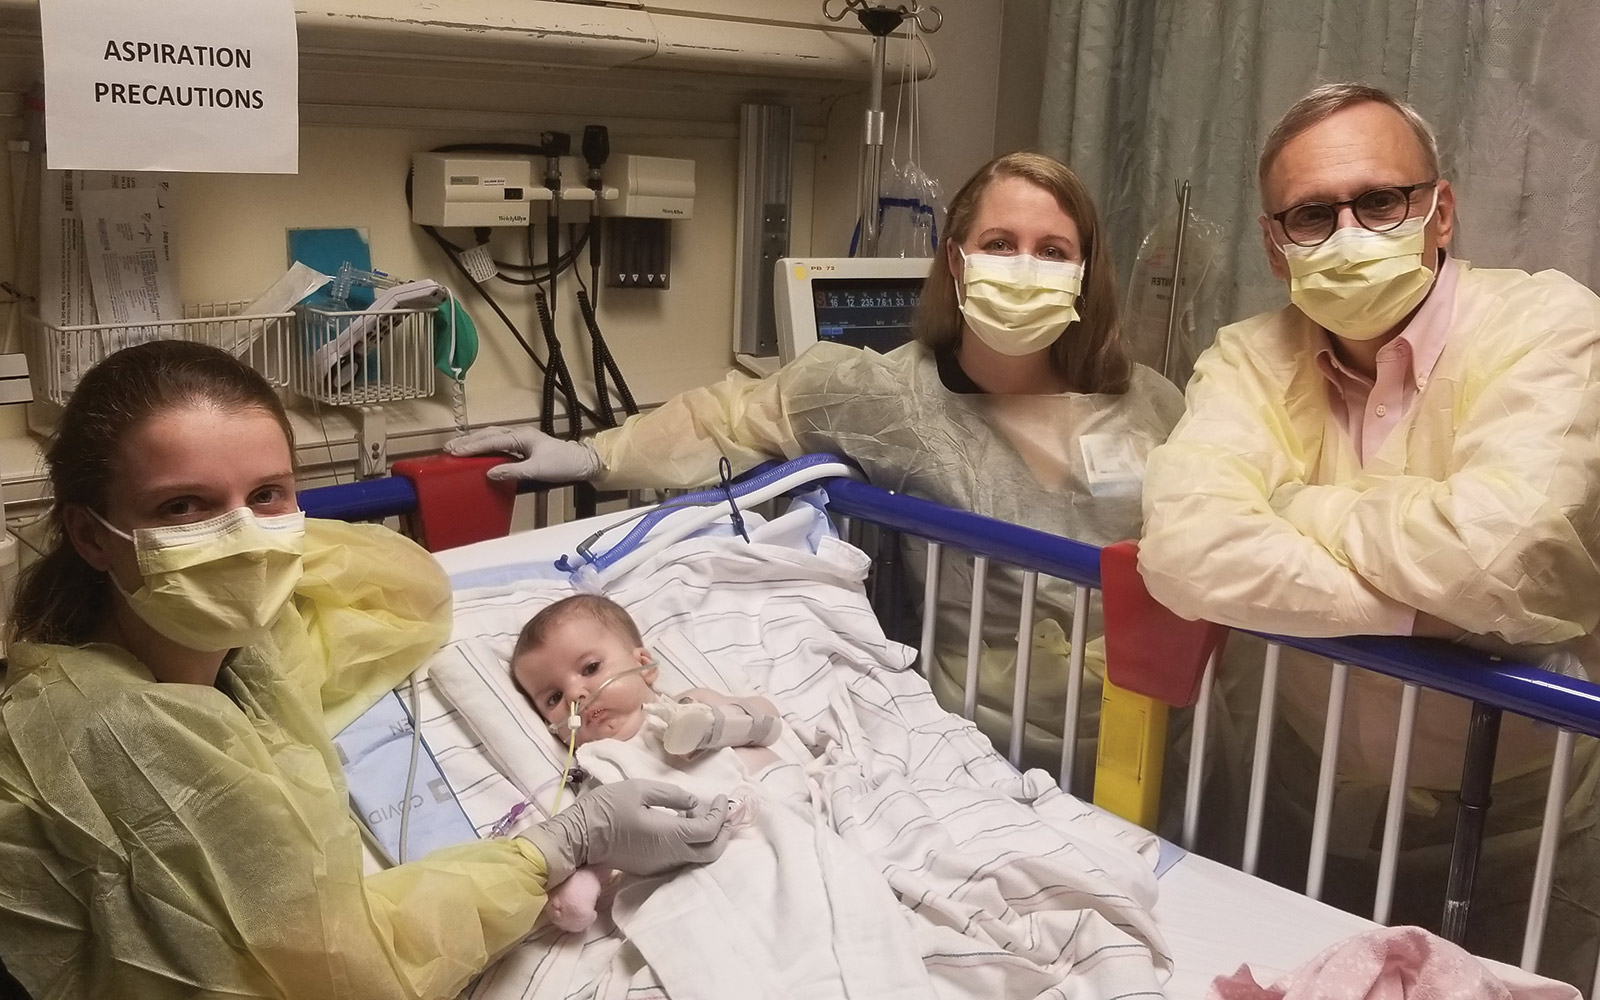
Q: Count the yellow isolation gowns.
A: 3